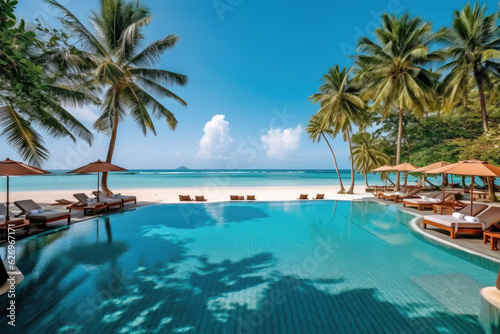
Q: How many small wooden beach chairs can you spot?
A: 6